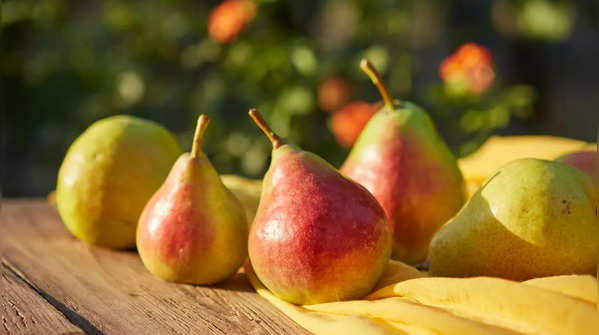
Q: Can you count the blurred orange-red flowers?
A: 4